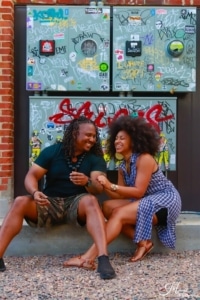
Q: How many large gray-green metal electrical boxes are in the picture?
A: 3